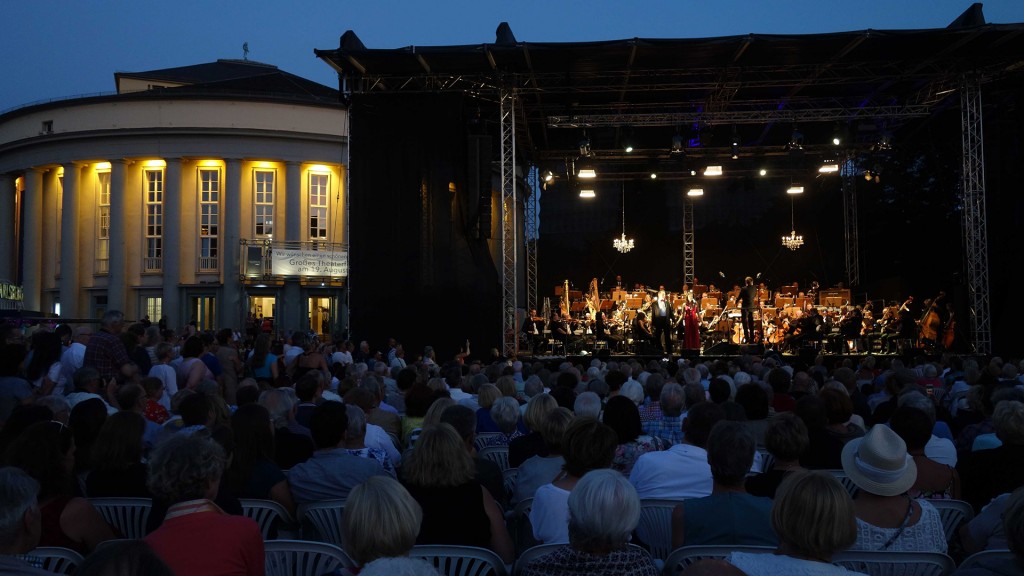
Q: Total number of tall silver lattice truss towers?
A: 5